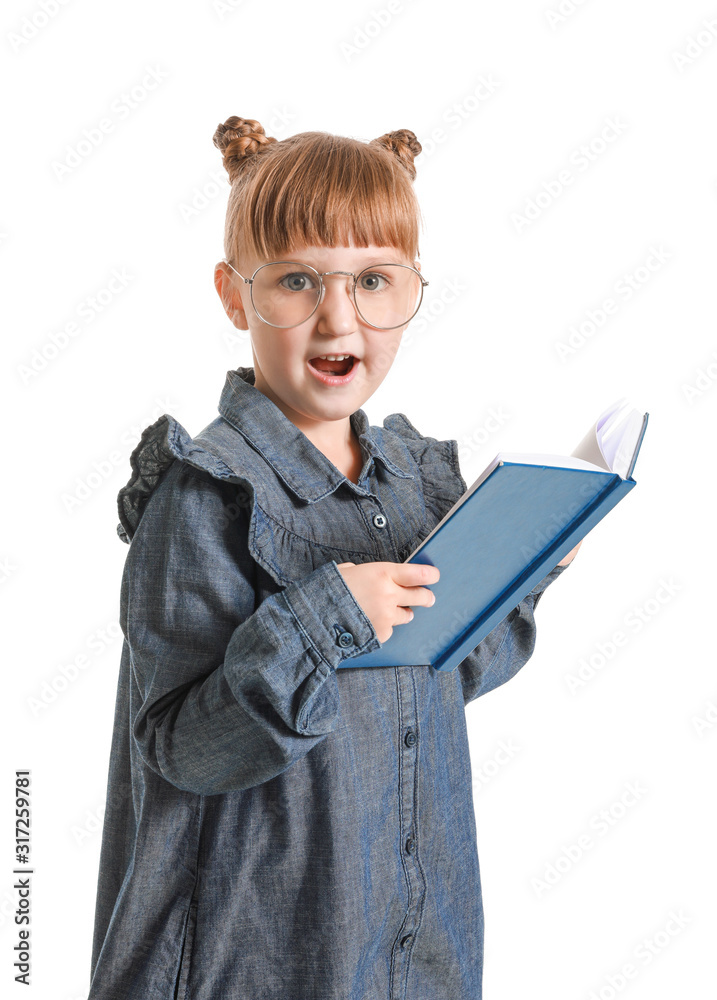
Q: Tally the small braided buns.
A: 2